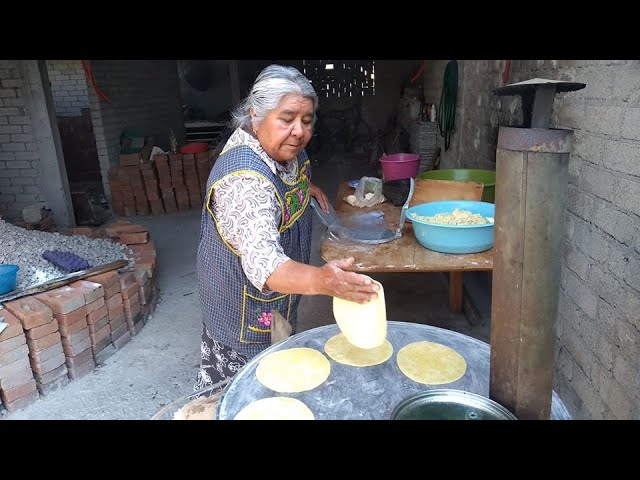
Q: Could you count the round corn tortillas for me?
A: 5